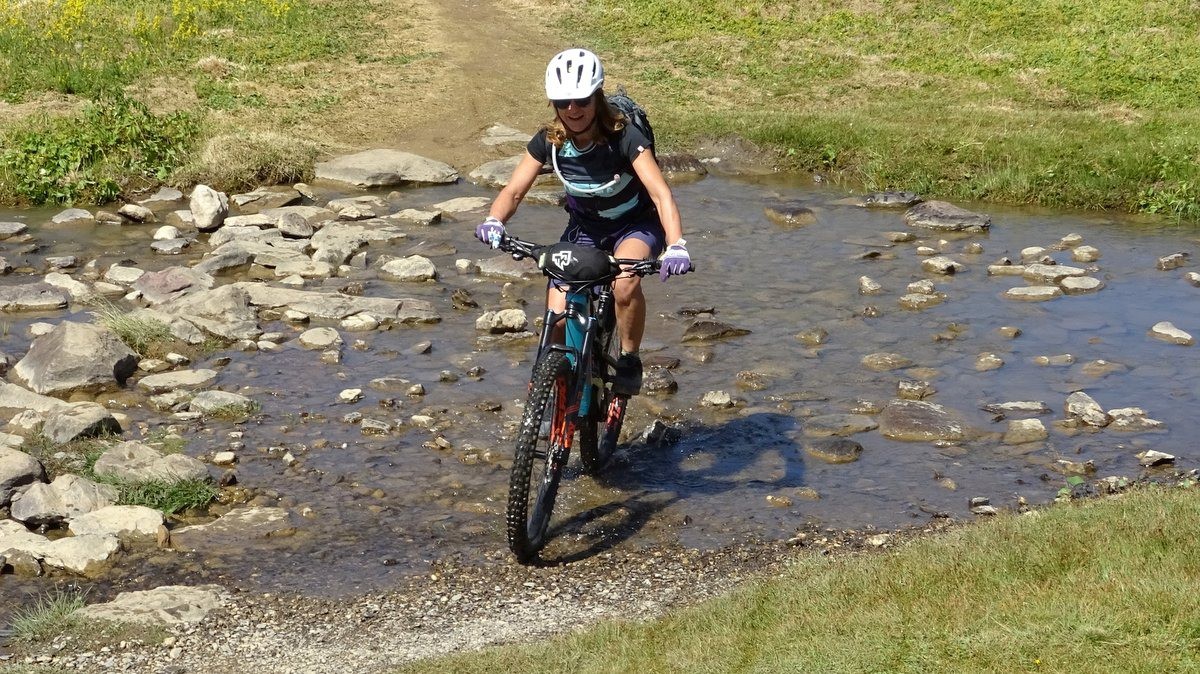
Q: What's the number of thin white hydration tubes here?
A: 1